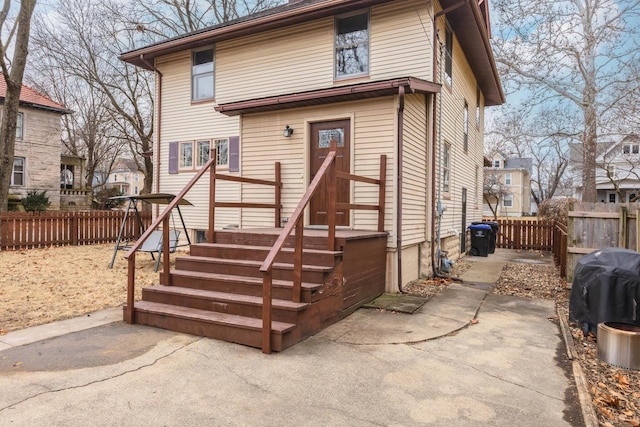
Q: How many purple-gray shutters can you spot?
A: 2